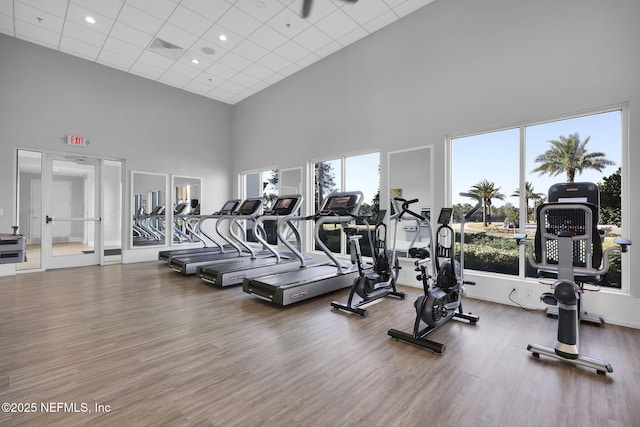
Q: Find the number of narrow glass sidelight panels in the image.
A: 2